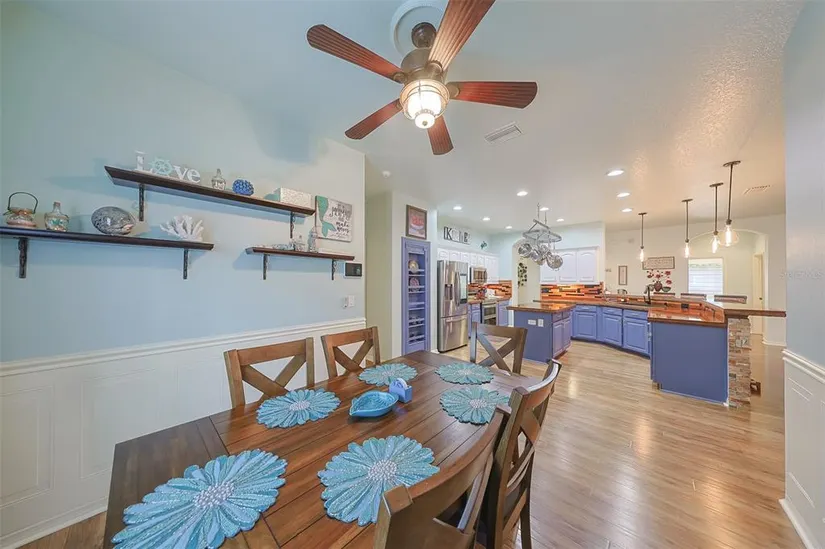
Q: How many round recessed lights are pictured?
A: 9